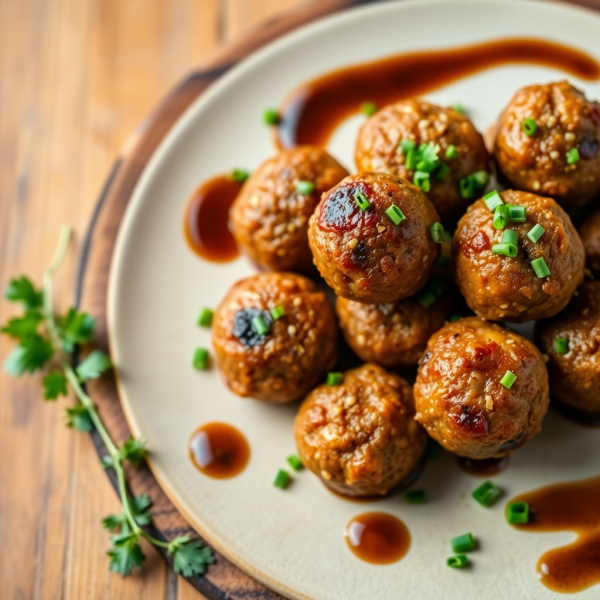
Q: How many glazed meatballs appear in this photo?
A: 11